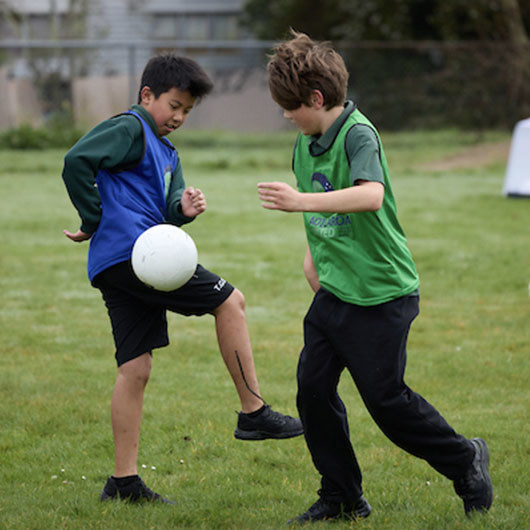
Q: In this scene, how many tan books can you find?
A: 0